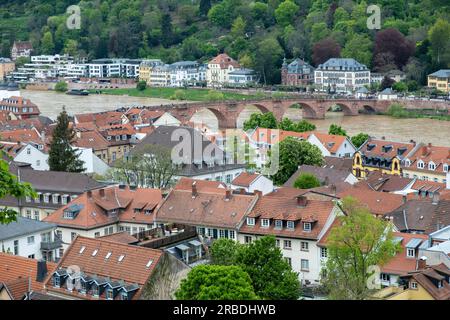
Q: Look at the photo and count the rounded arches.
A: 5